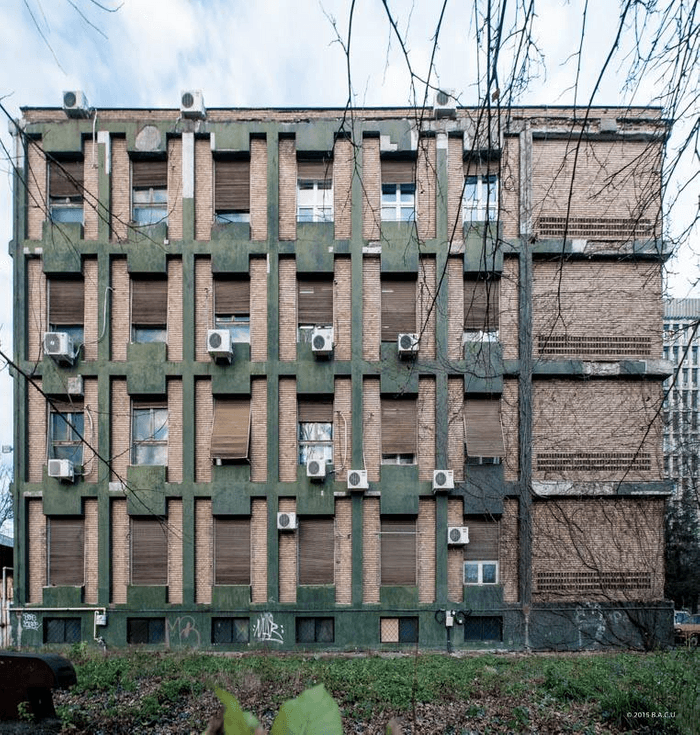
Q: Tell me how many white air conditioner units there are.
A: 13